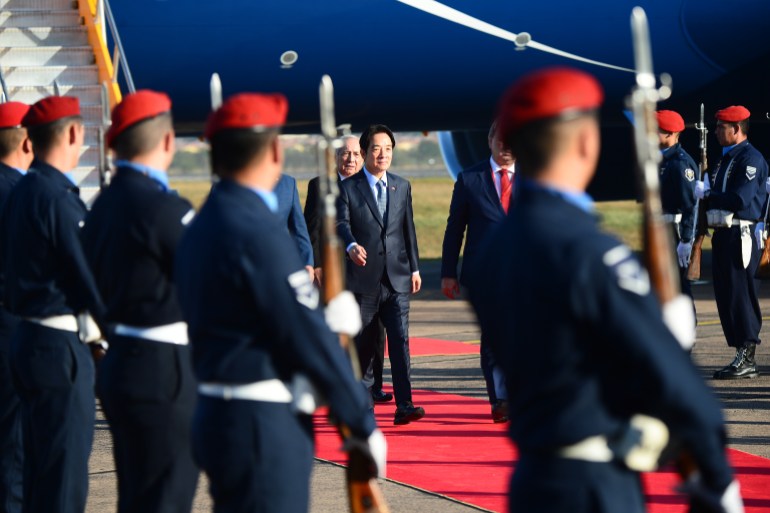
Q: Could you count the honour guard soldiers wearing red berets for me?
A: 7